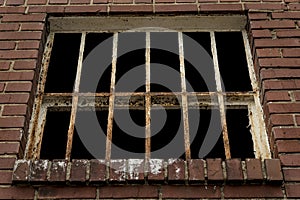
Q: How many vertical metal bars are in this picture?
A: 5